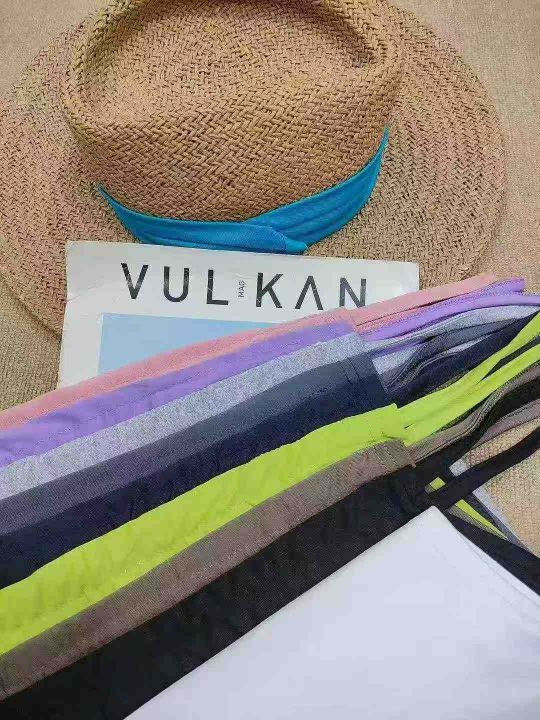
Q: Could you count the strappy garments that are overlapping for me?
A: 9